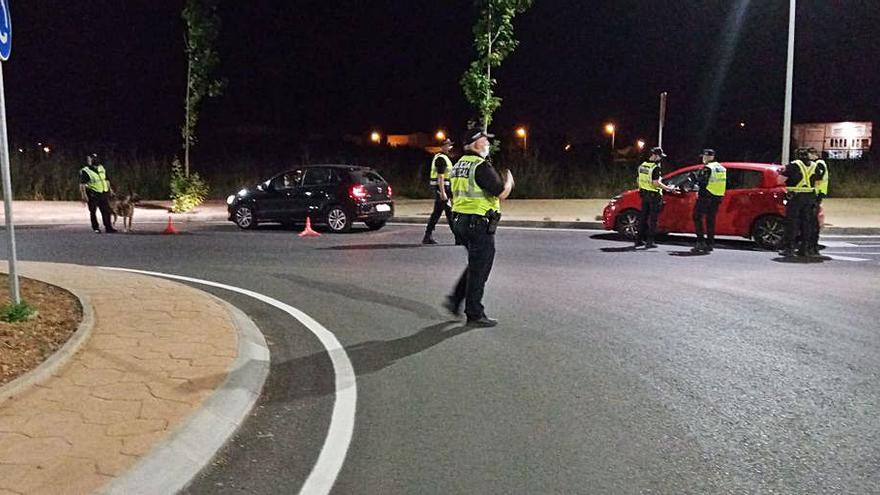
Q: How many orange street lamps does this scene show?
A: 4